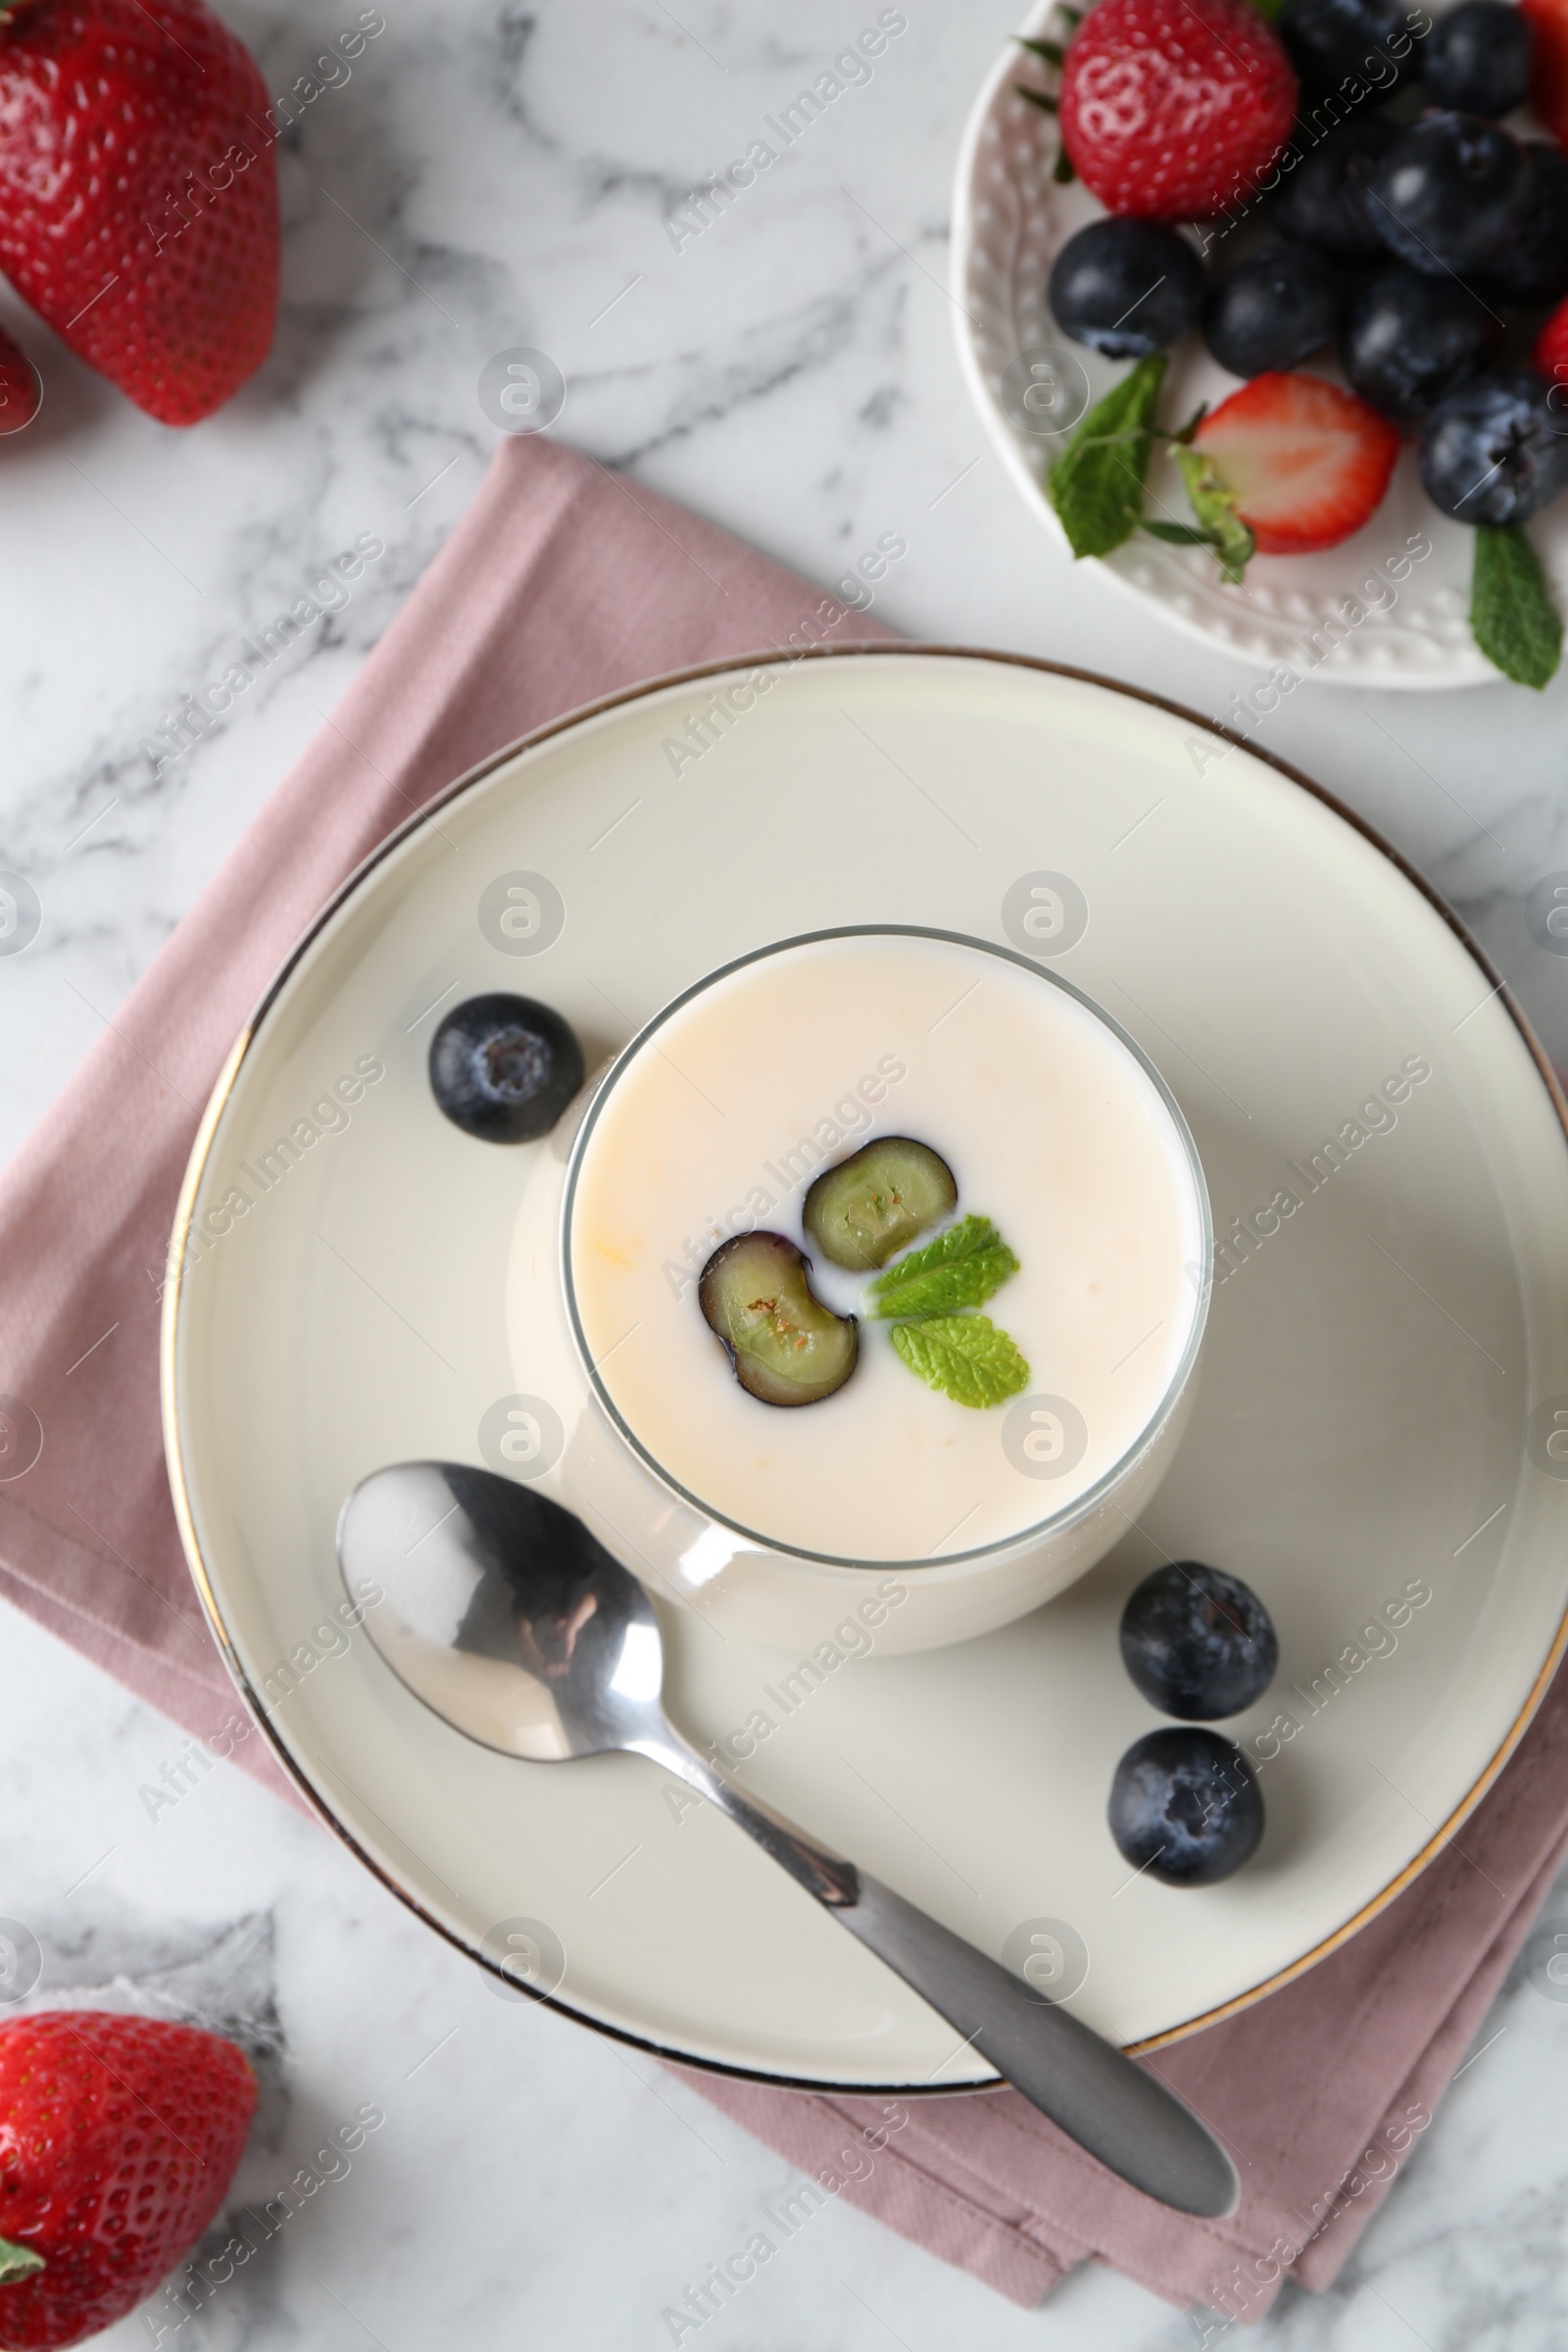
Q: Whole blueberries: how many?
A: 12